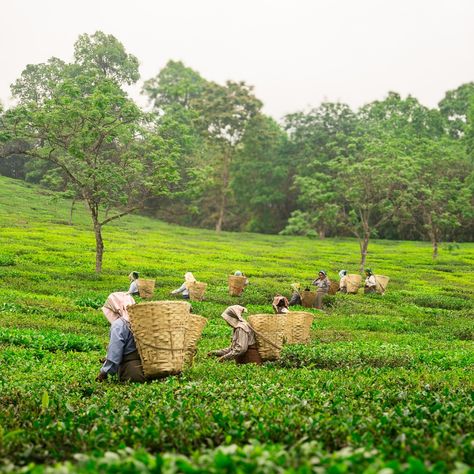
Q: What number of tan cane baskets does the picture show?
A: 11